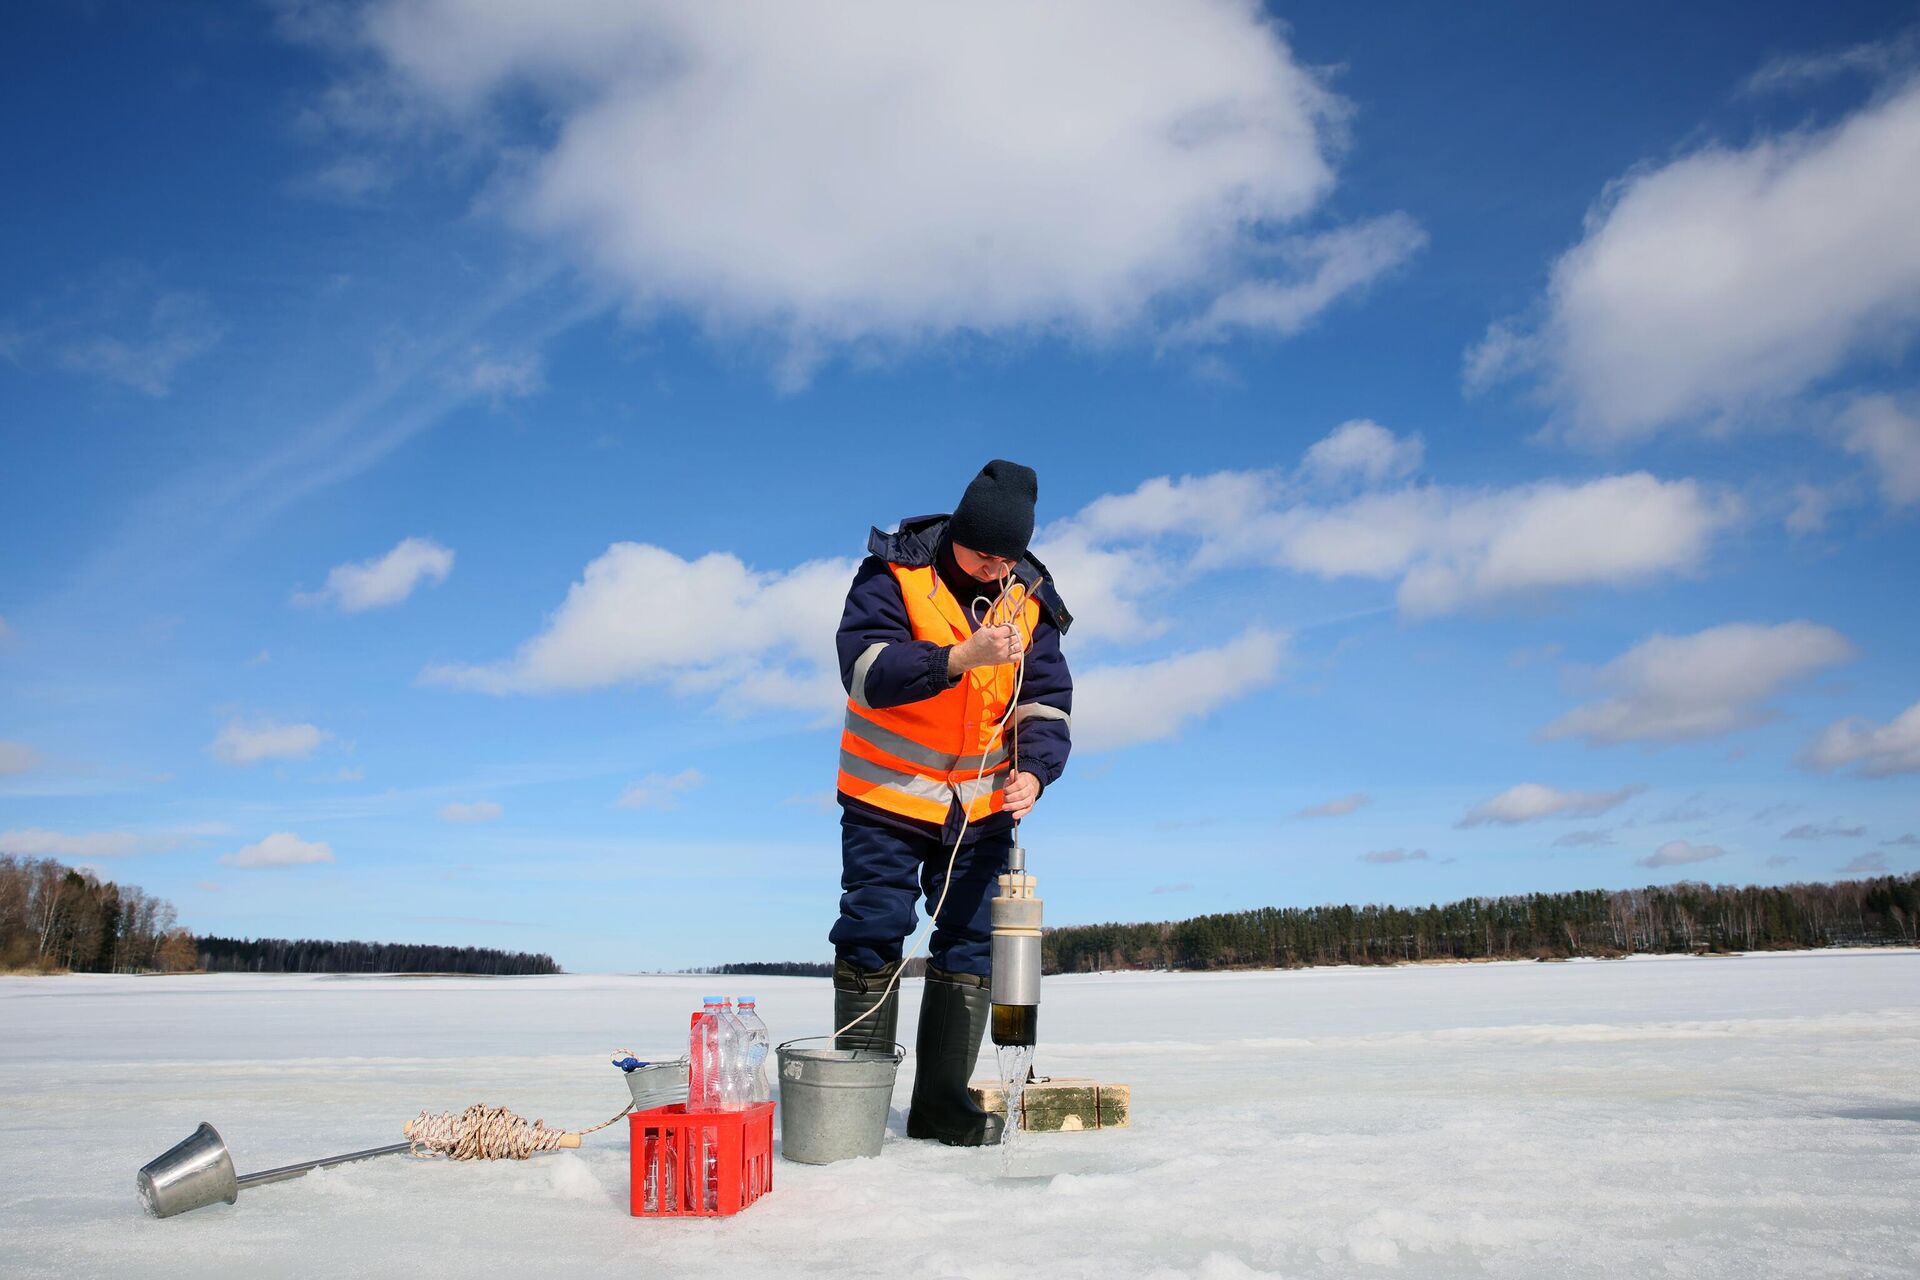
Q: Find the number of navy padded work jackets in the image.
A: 1